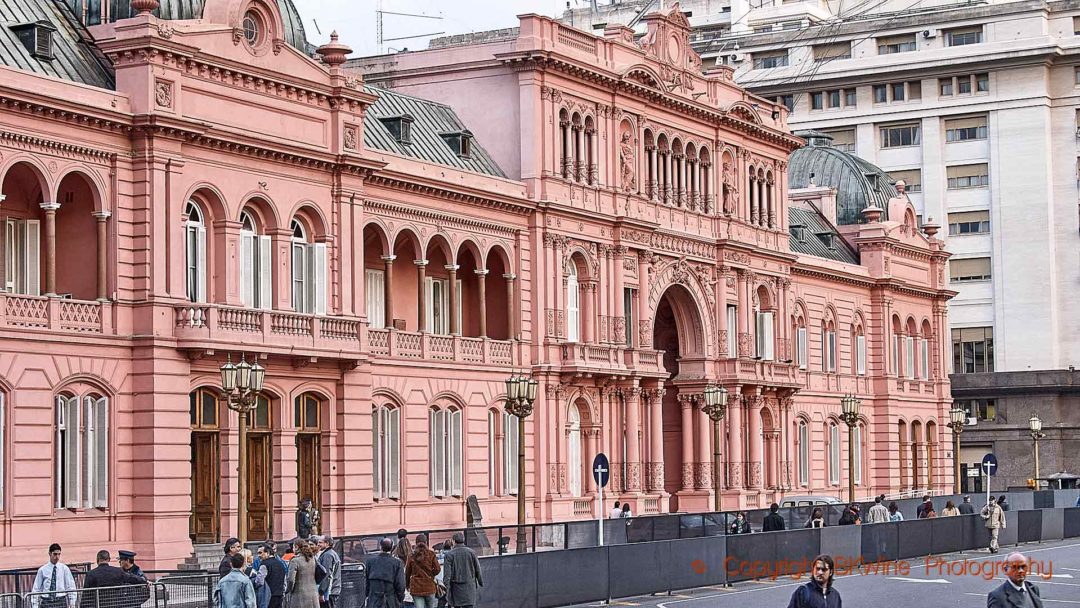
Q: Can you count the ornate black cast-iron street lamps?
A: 6